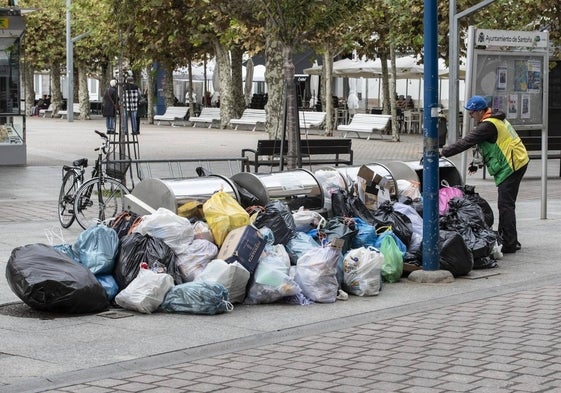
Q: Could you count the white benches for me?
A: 7